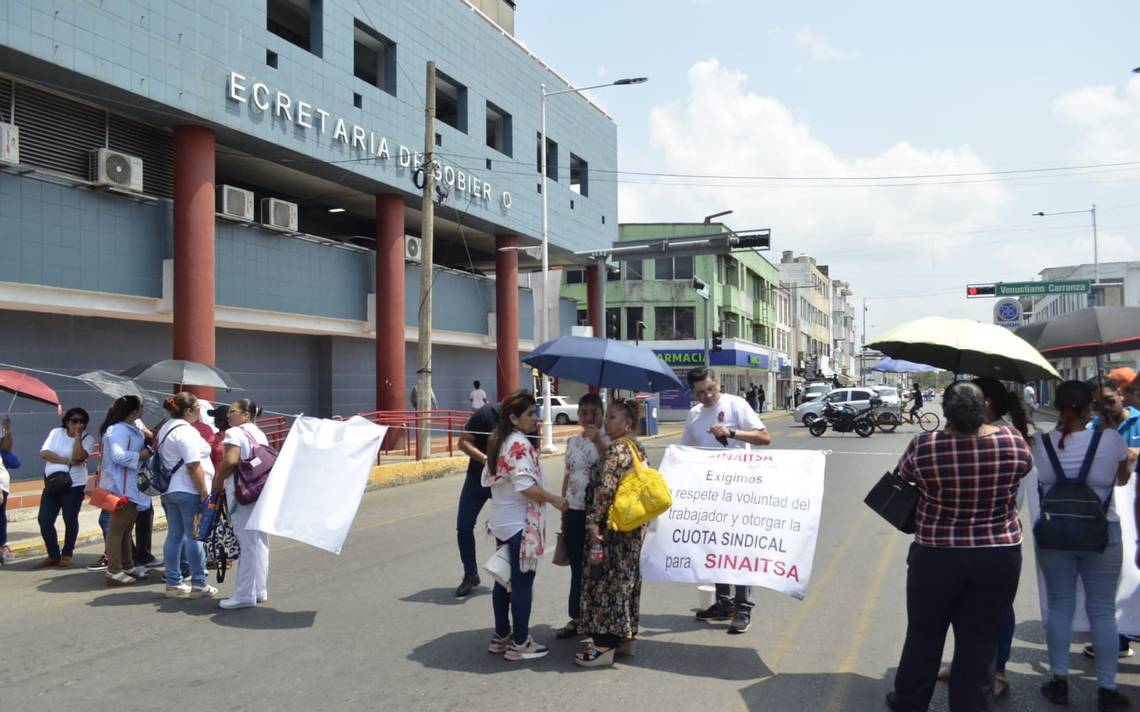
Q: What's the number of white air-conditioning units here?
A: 5